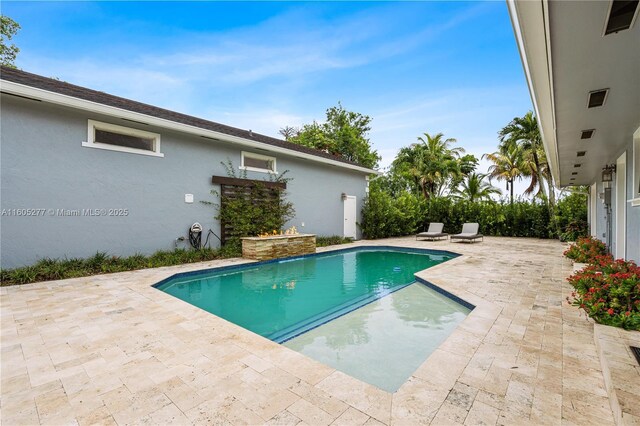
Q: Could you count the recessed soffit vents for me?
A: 8